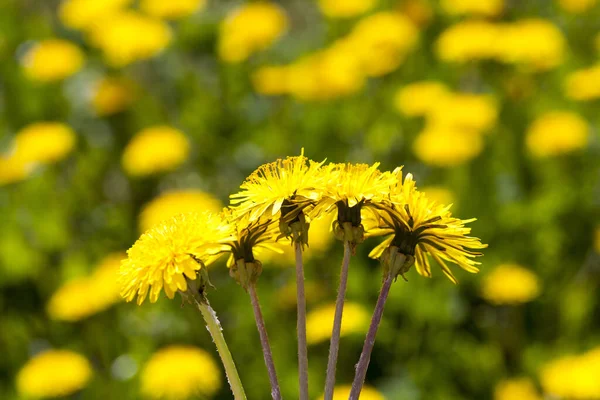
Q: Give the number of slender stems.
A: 5